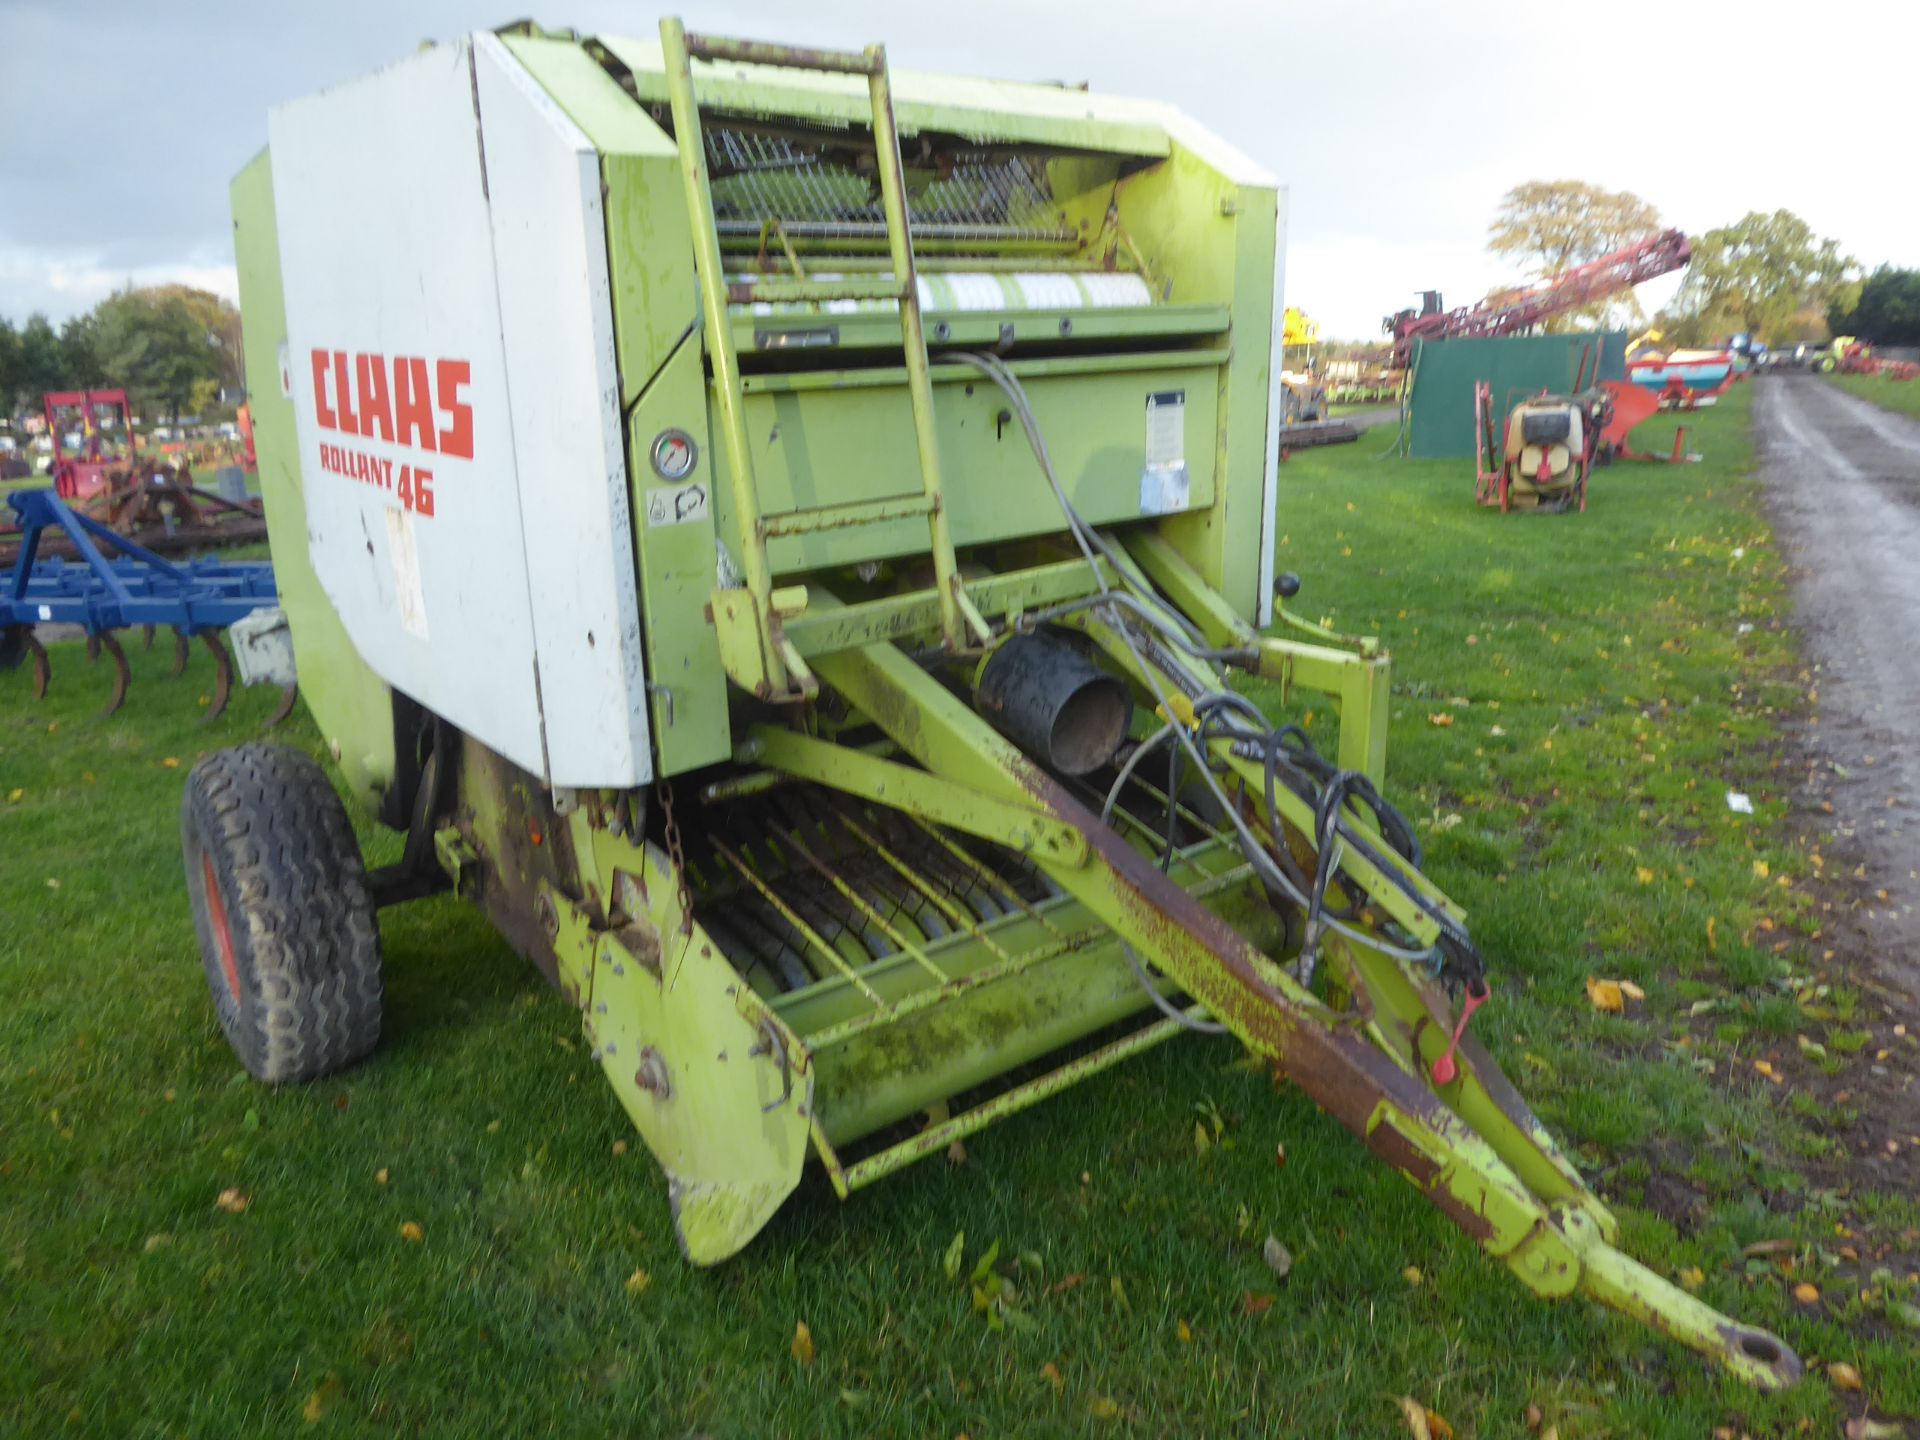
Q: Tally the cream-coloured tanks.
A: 1